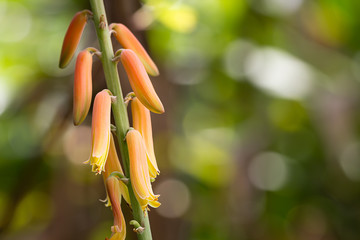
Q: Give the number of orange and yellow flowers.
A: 9